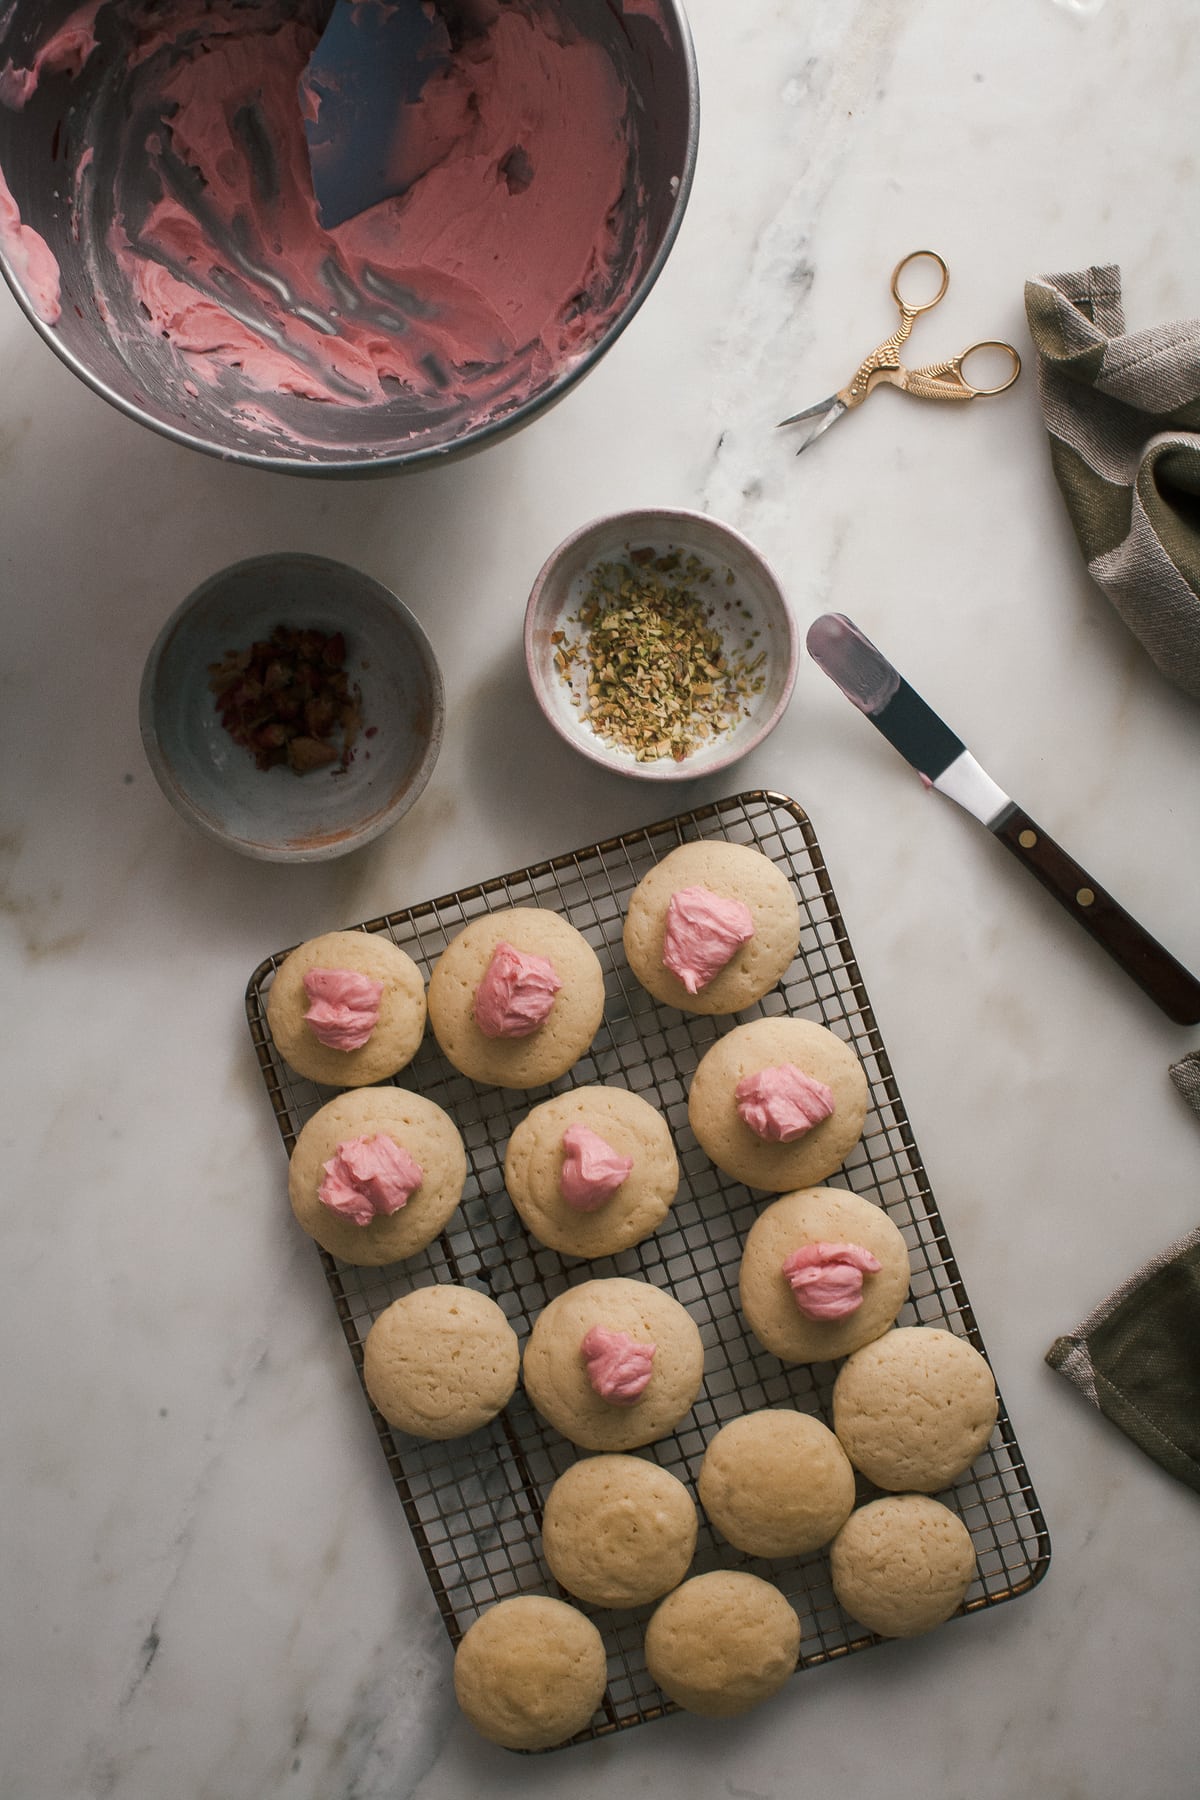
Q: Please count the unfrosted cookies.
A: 7